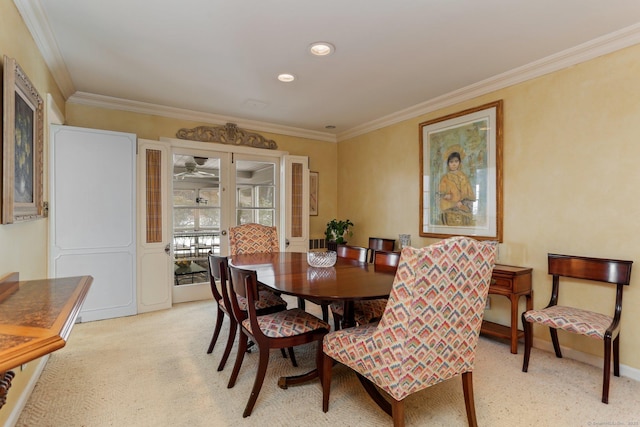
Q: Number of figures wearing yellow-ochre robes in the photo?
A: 1